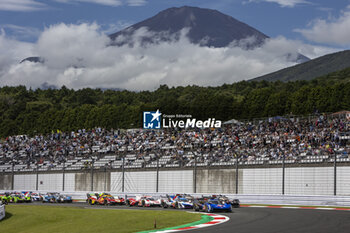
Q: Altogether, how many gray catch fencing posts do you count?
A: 10